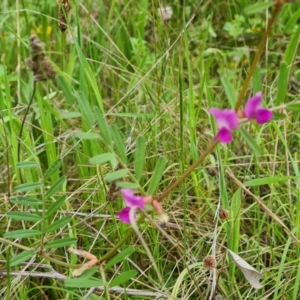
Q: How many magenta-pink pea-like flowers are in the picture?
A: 3